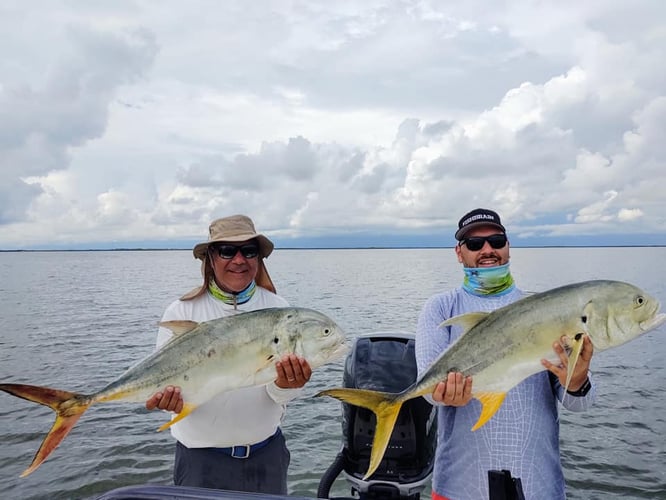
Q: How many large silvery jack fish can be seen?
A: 2